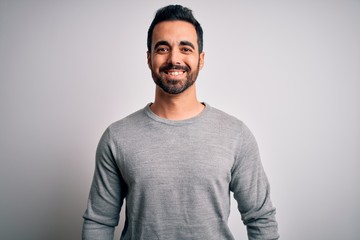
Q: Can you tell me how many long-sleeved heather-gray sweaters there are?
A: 1